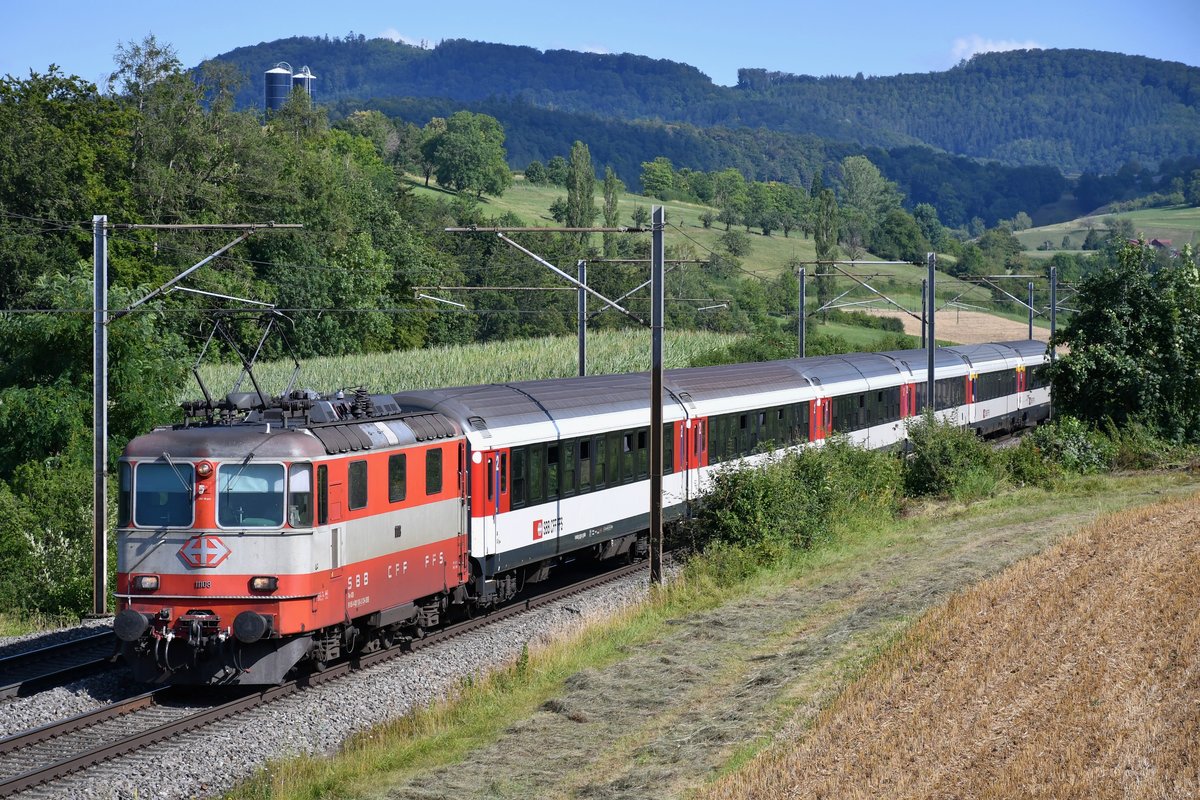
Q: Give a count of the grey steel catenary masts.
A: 8